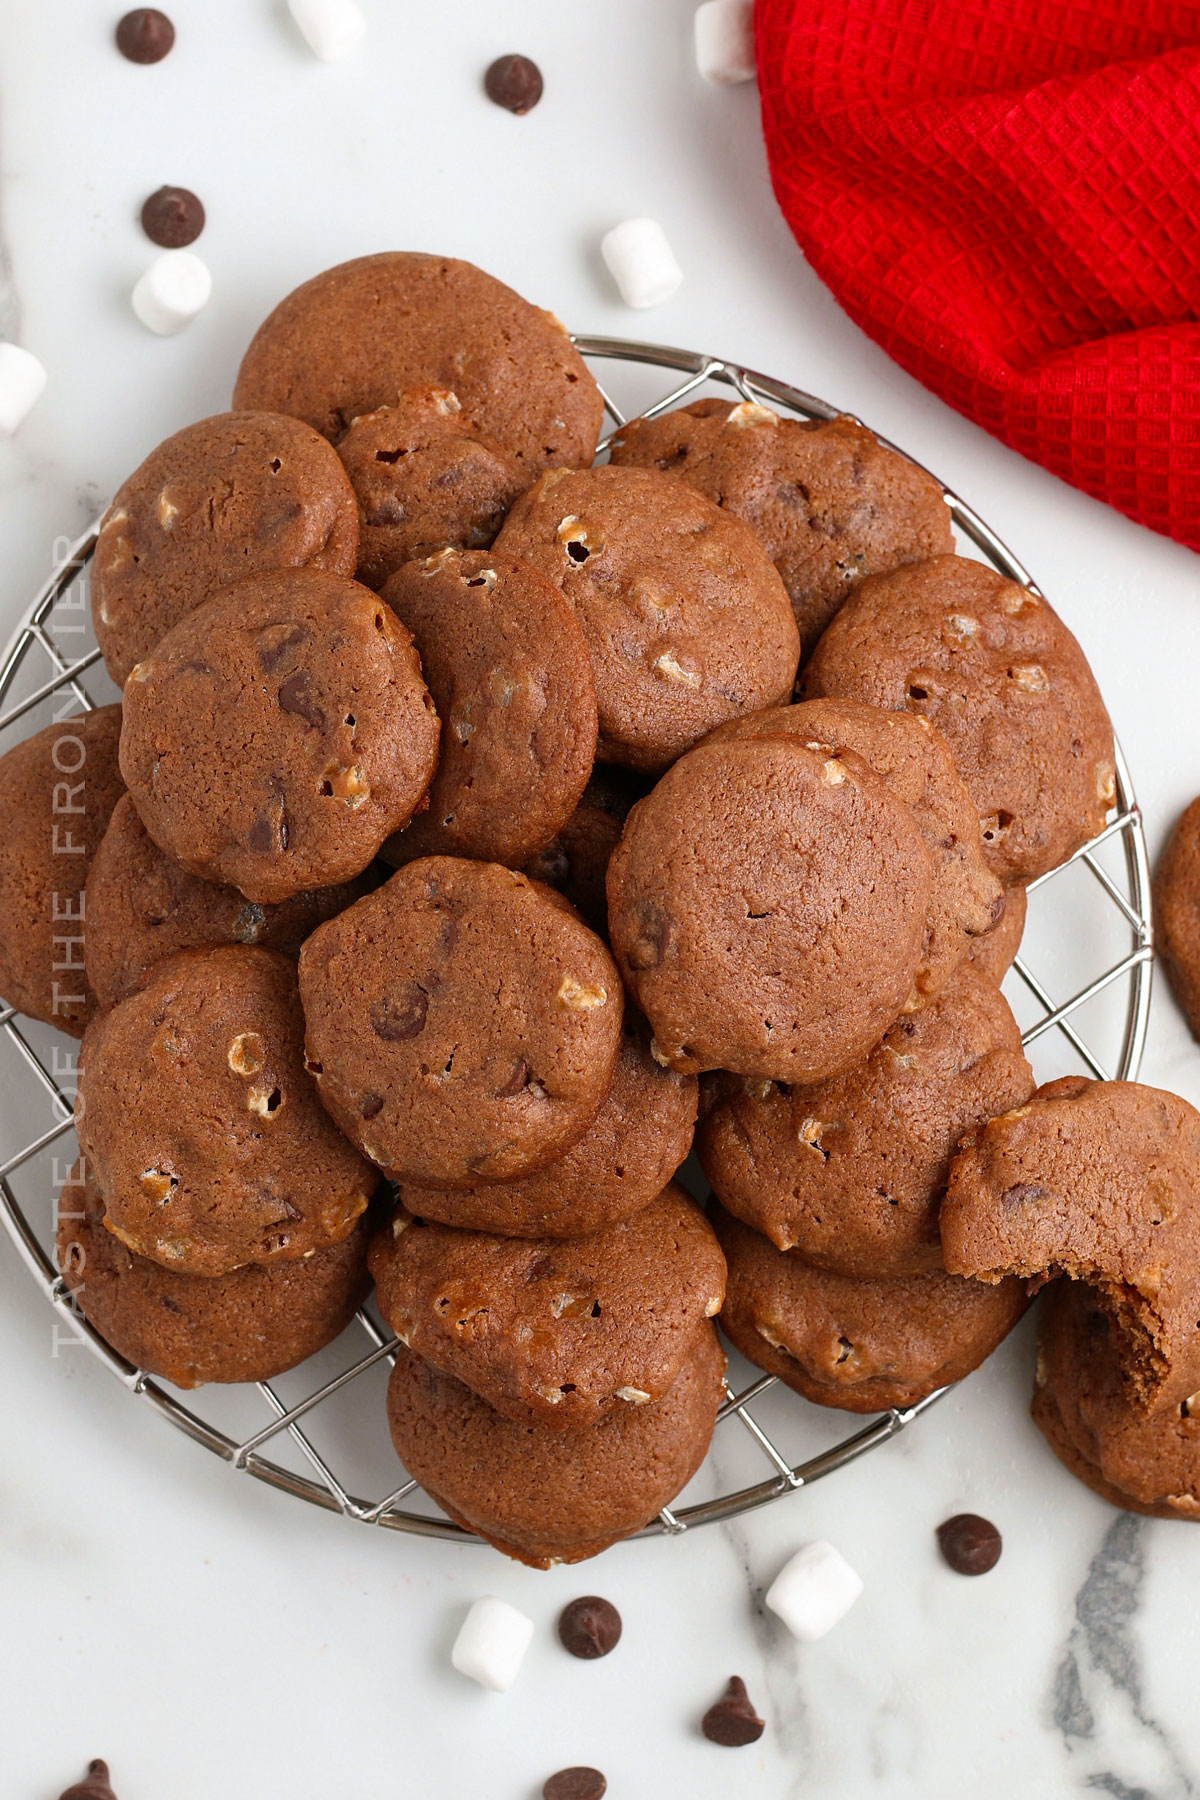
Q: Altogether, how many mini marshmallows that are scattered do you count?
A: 7